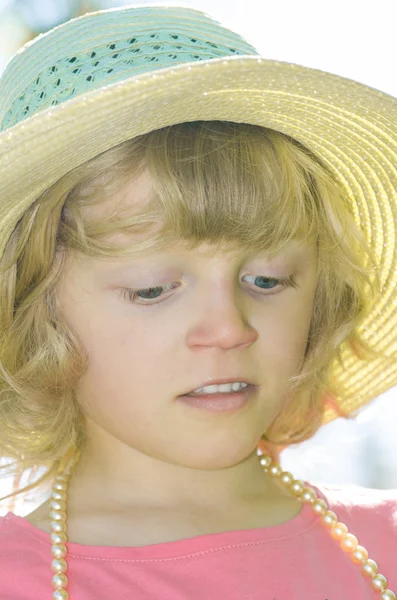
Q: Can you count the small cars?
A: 0